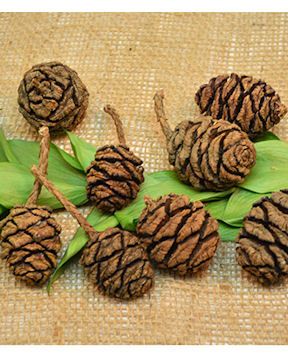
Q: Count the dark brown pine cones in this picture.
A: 8